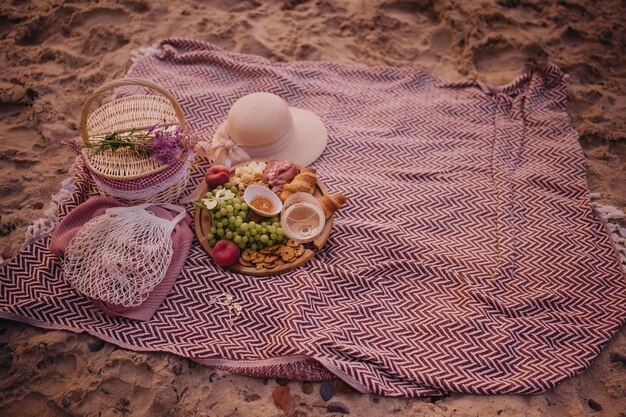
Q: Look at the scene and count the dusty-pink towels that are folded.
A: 1